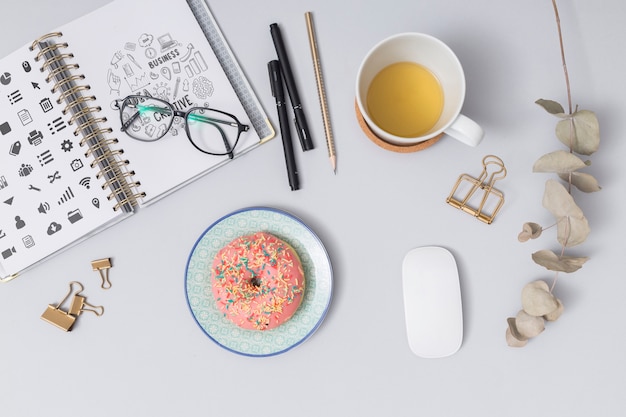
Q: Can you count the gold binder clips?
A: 4